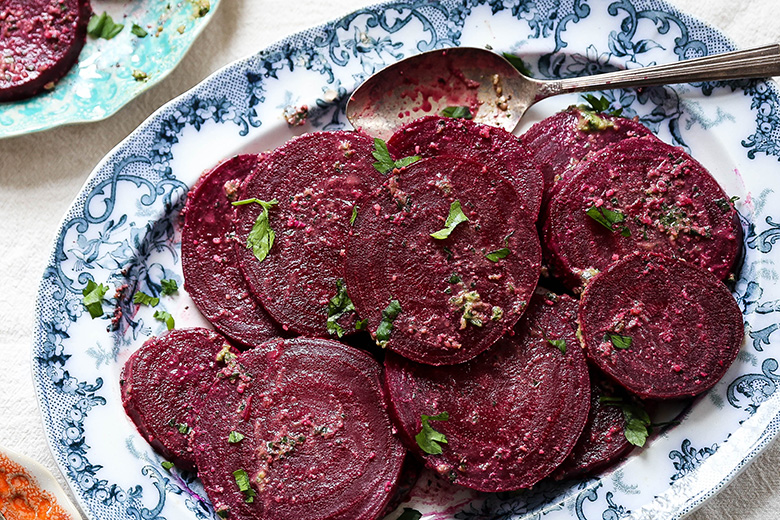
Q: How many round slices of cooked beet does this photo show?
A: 12